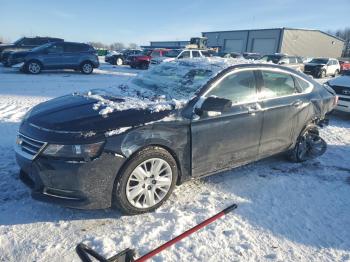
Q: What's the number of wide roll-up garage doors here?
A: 2